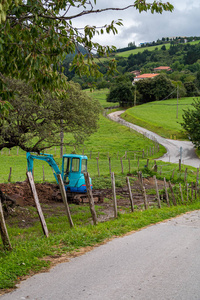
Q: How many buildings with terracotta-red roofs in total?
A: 3